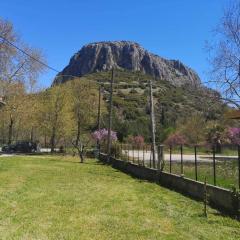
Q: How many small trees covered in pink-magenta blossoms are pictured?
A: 4